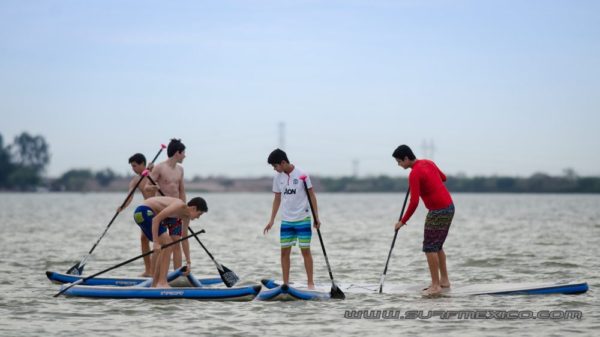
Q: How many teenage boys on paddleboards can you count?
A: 5